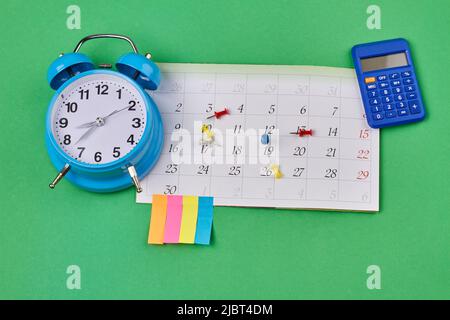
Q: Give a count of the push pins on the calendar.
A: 5